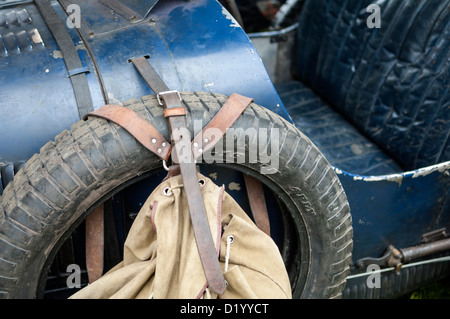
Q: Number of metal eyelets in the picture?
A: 3